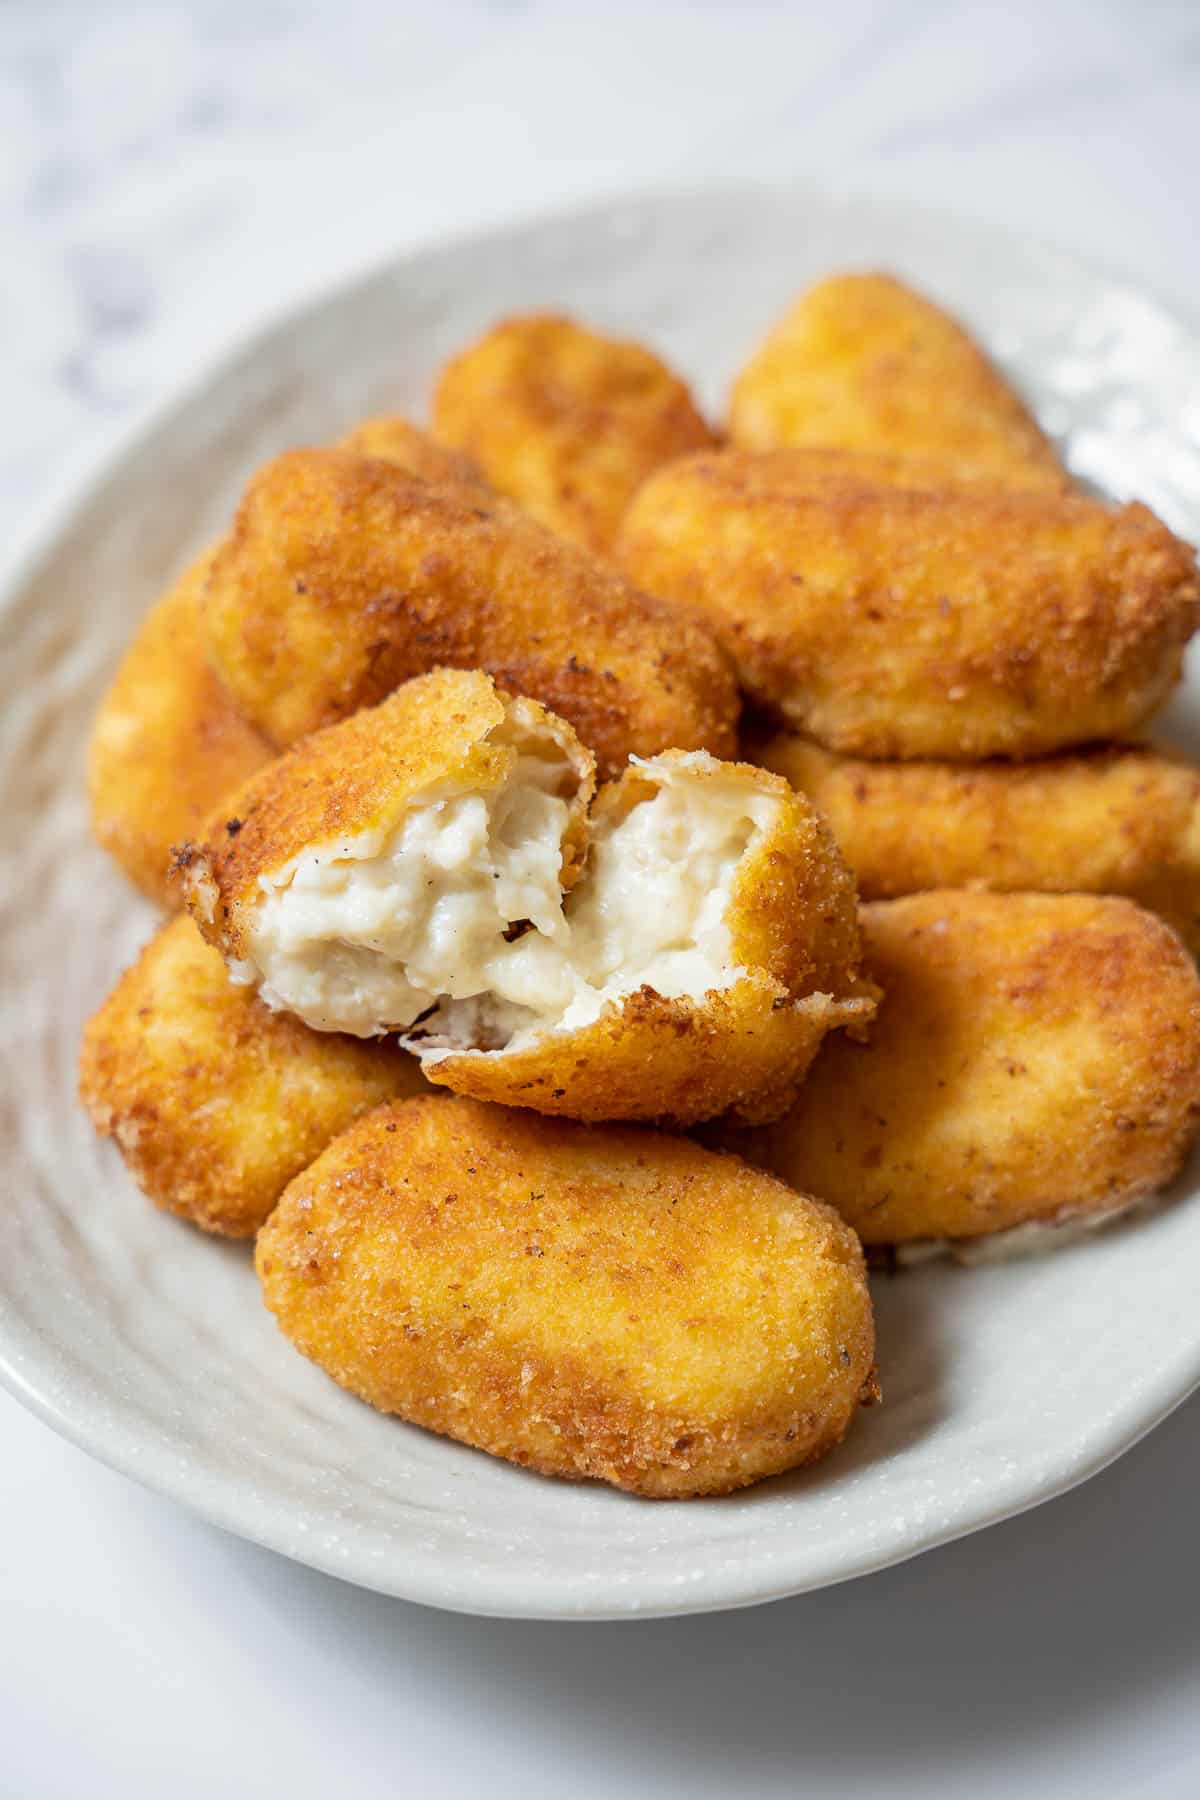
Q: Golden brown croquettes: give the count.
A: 11